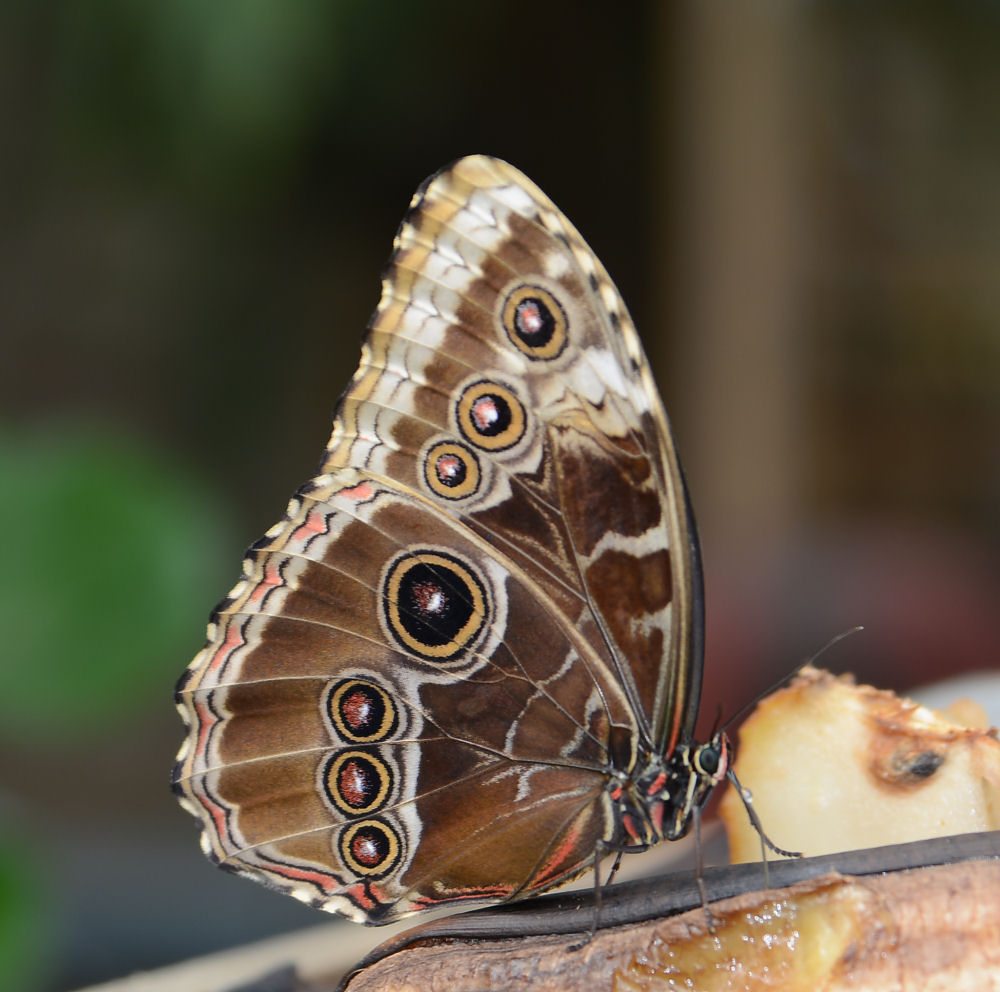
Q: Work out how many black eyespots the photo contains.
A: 7